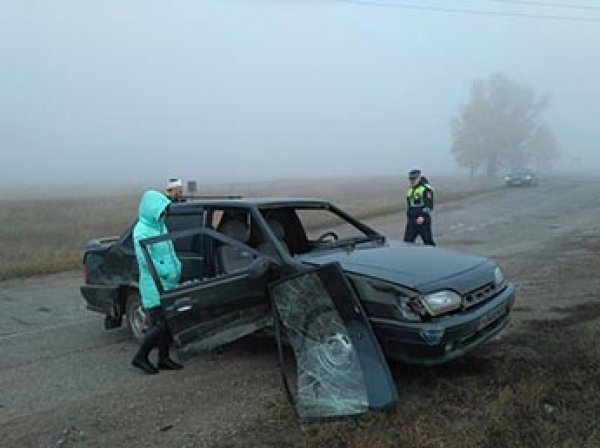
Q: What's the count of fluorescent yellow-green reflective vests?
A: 1